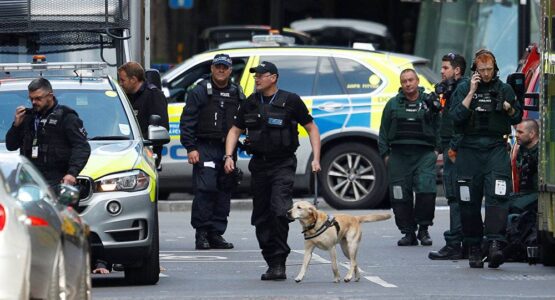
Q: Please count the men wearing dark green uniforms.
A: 4